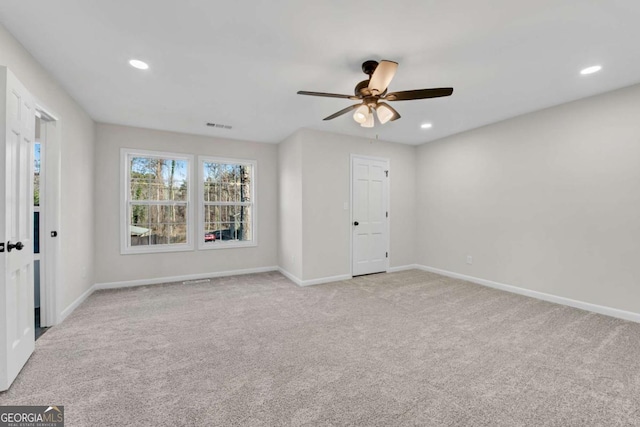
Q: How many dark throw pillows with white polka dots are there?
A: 0